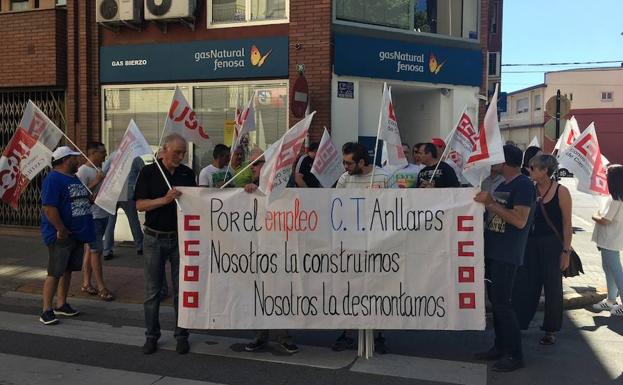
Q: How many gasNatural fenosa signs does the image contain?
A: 2